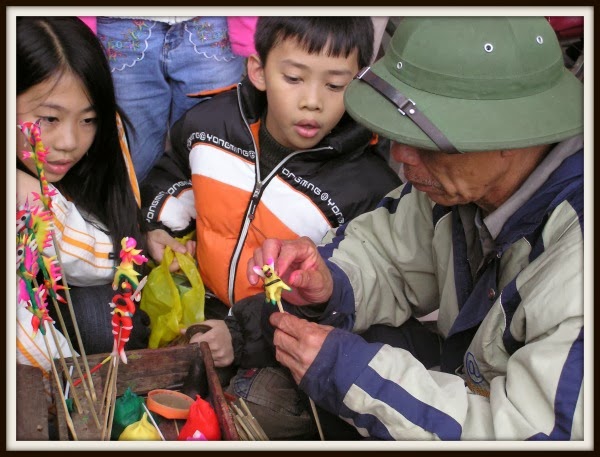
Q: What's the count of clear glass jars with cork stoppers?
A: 0